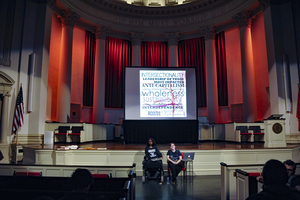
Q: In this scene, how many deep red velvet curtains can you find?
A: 5